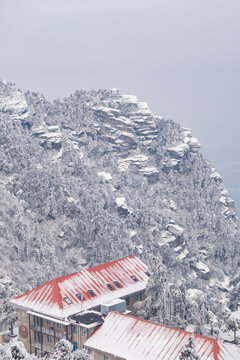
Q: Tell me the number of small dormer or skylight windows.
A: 7